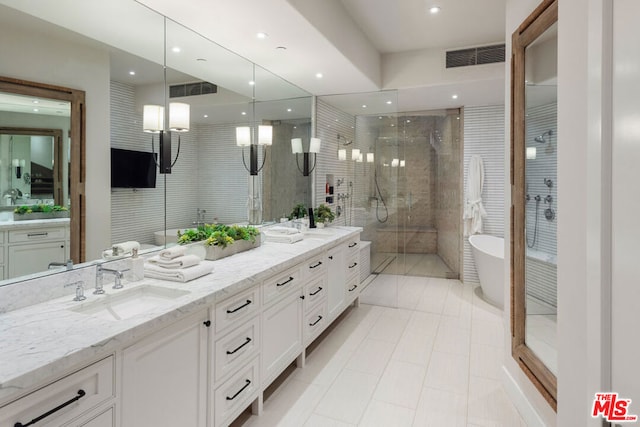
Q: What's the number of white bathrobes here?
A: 1